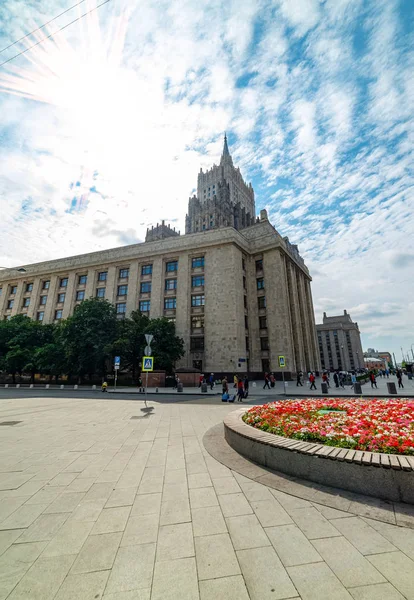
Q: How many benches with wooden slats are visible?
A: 1